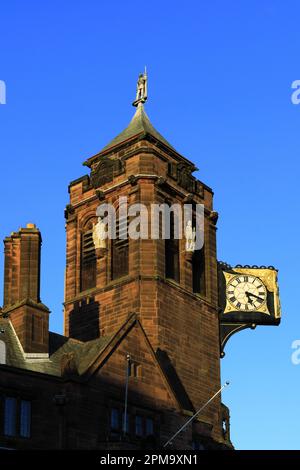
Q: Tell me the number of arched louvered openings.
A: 4